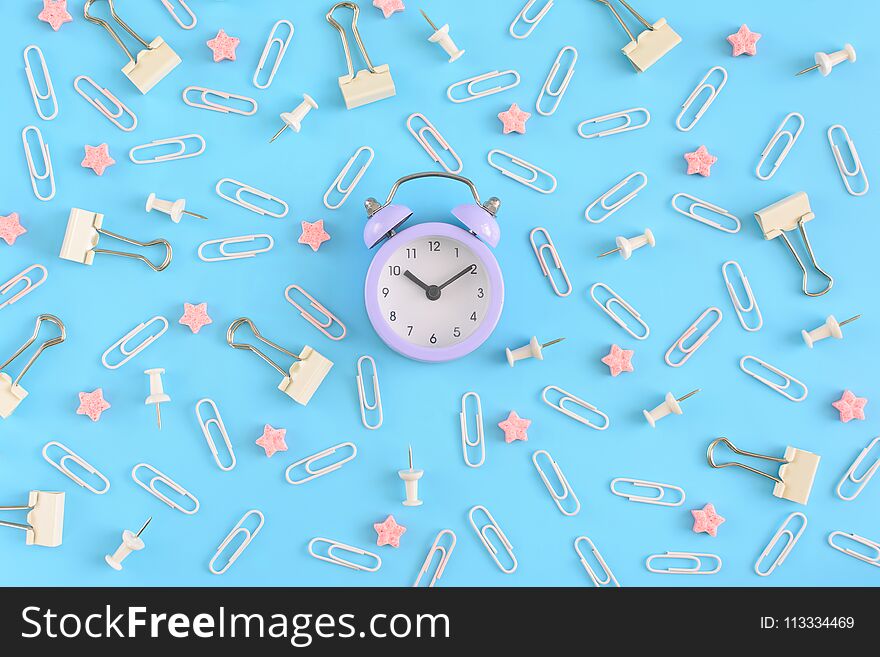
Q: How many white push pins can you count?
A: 11